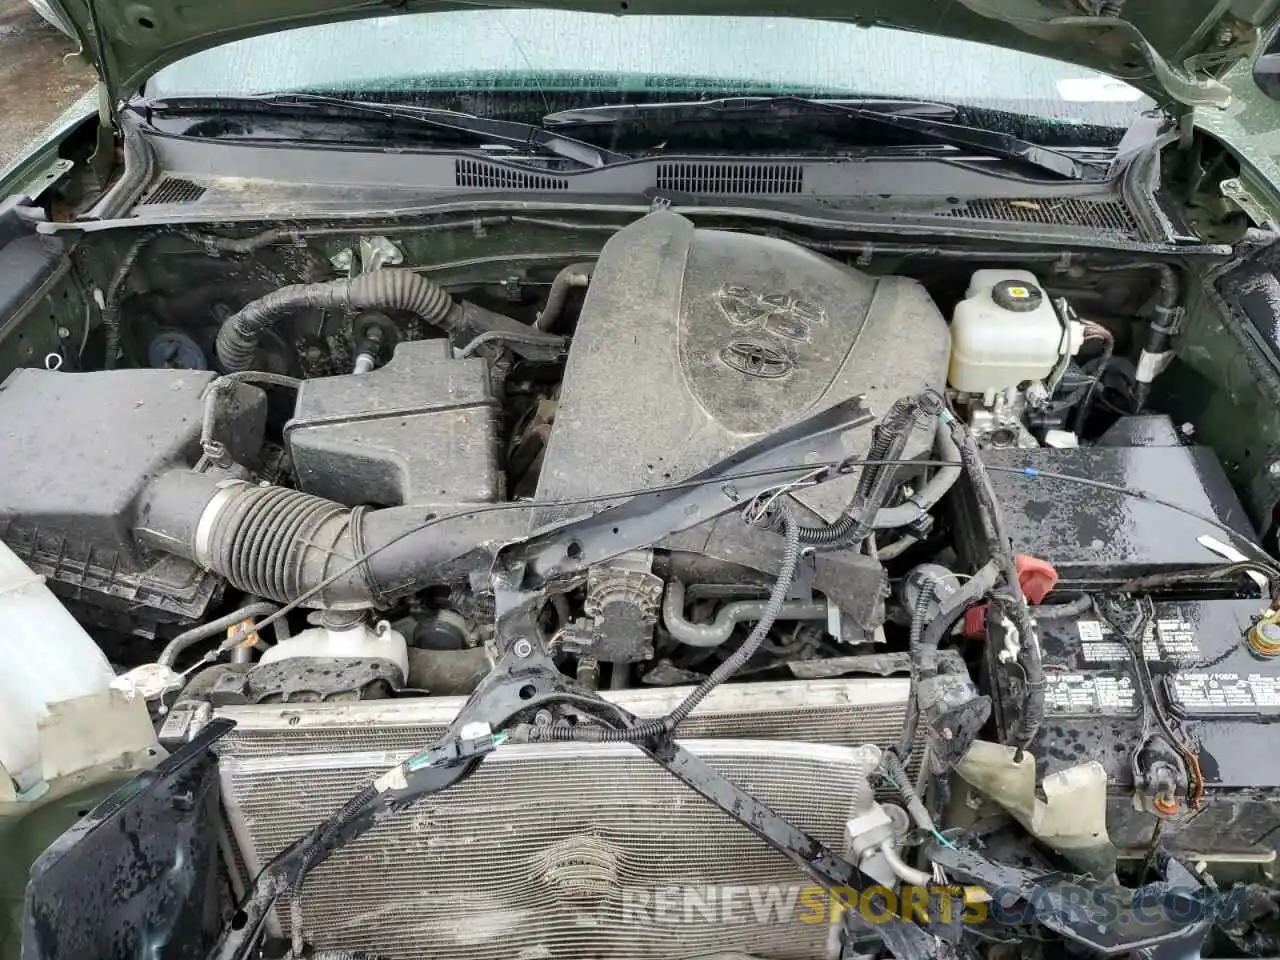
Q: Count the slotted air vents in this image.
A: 4